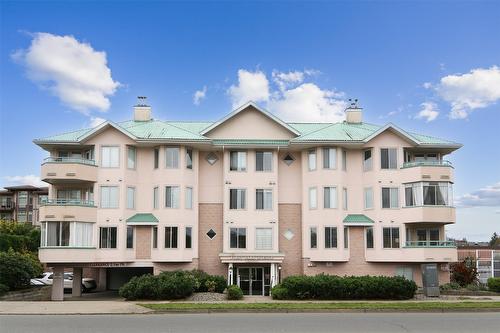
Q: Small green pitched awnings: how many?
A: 2